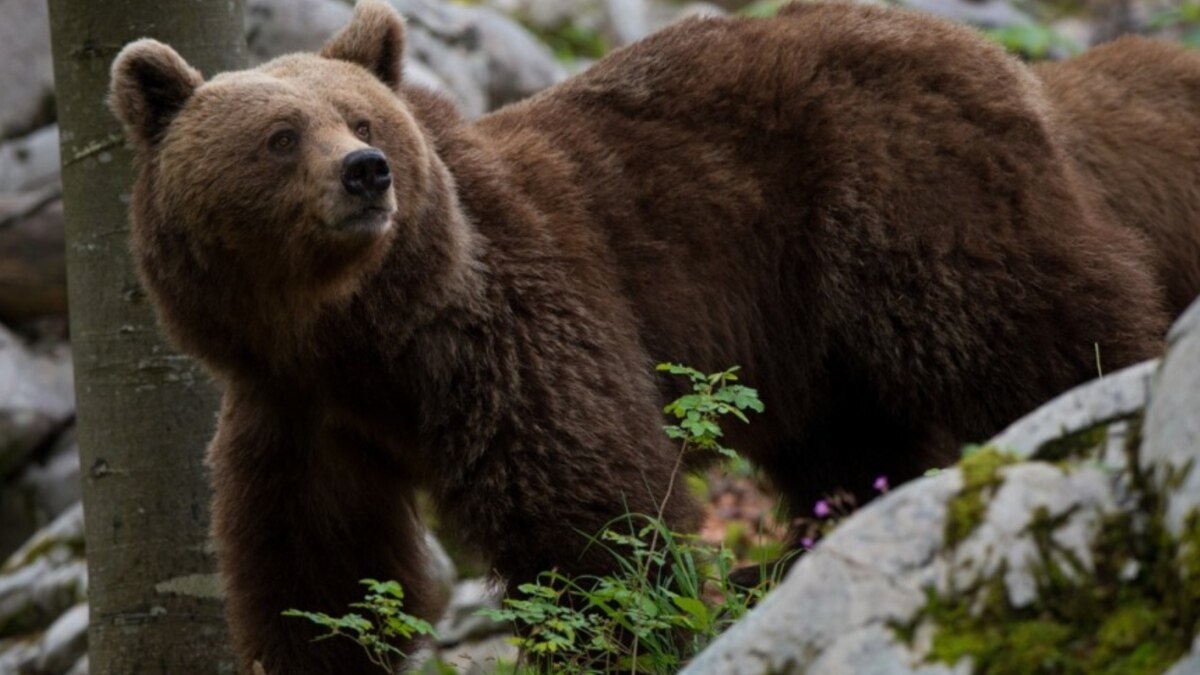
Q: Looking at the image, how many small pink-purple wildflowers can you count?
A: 3